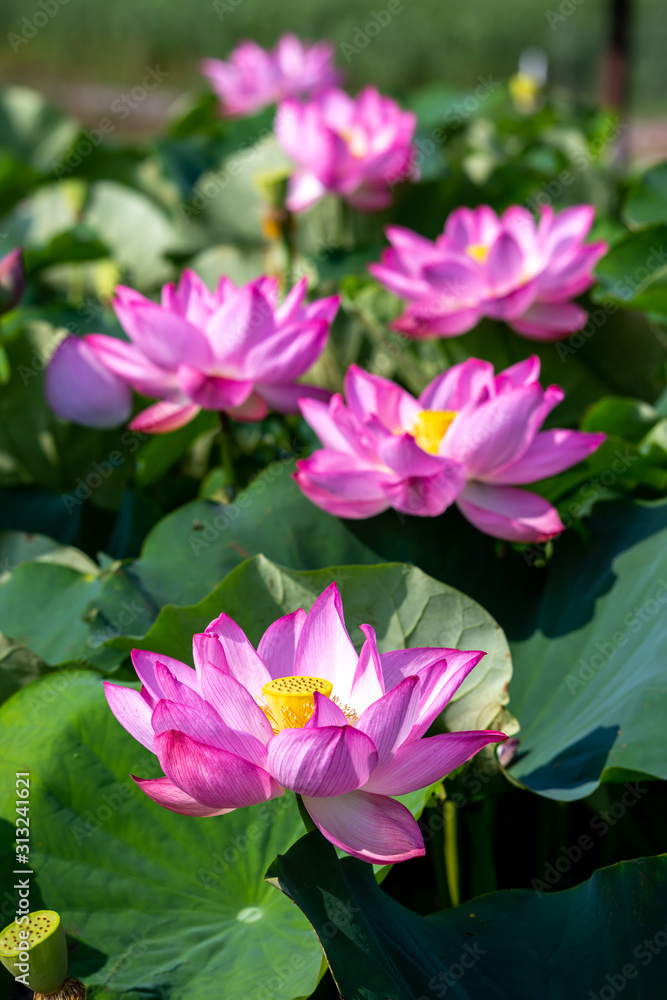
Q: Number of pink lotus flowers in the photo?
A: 6